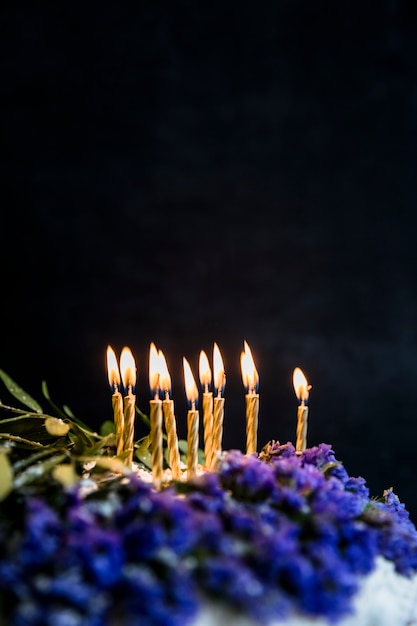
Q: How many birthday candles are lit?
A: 9